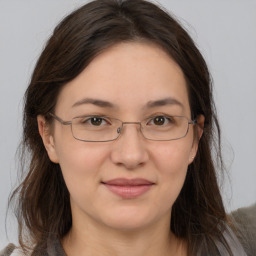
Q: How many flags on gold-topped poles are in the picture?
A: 0